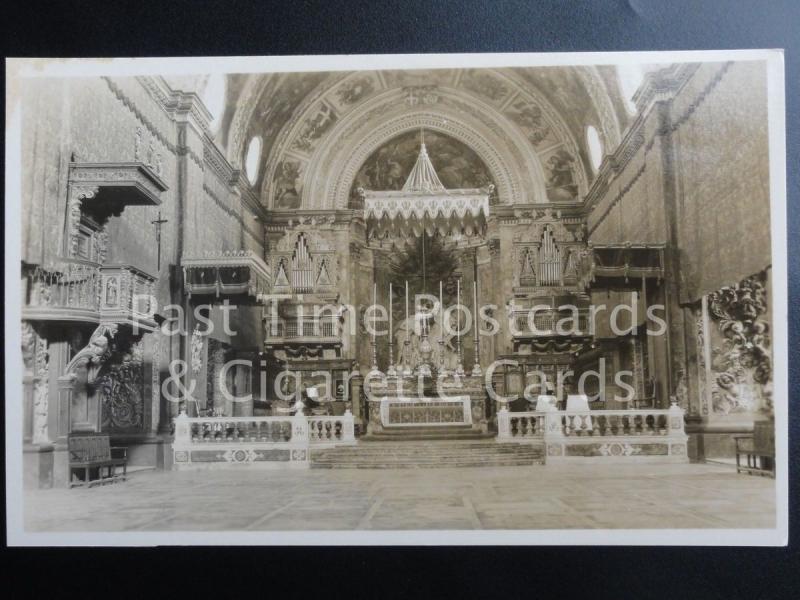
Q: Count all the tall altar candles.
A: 6